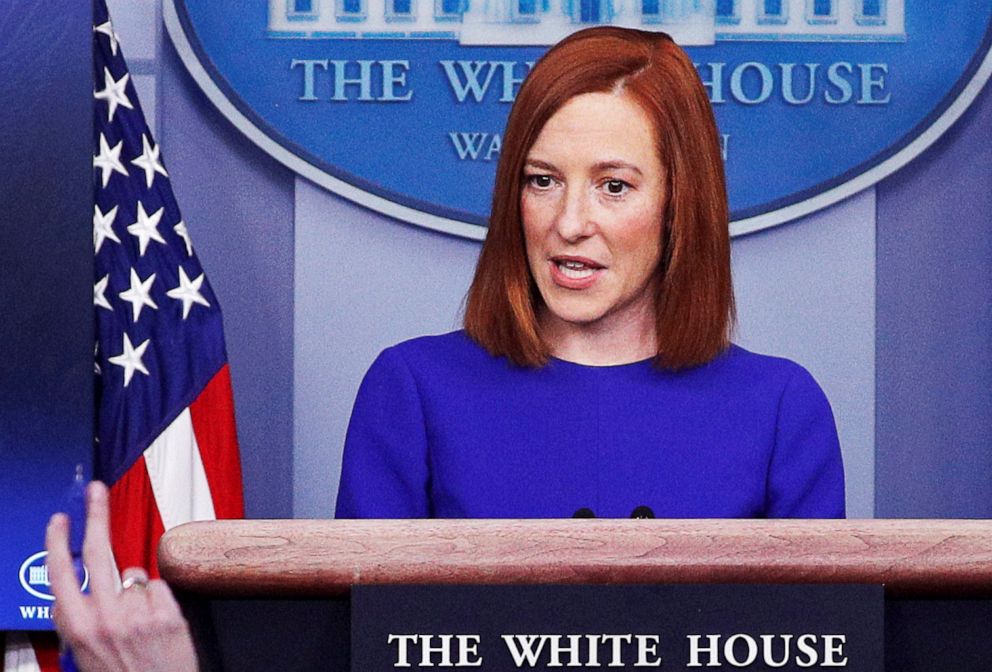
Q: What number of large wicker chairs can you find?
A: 0